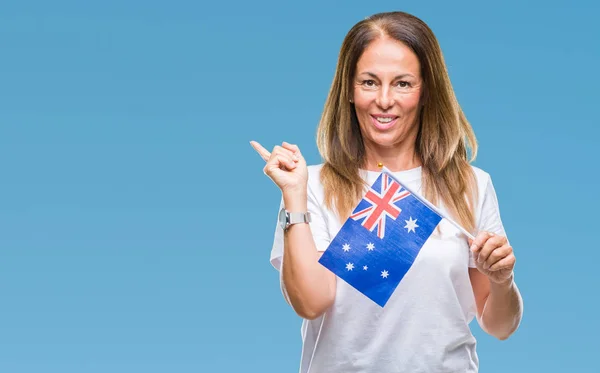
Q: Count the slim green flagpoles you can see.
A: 0